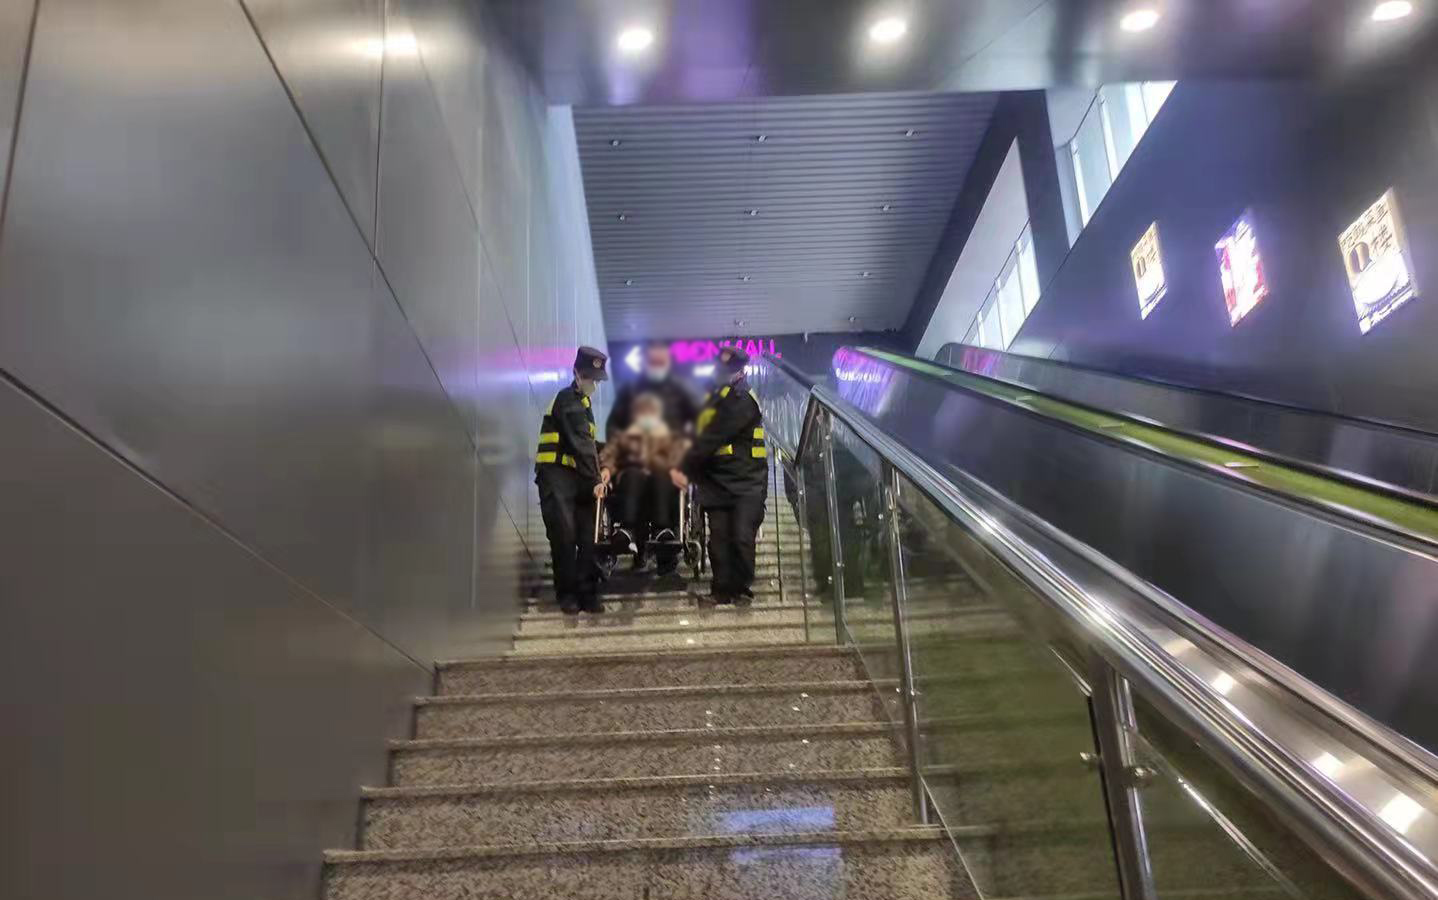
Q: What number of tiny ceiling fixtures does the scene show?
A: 11